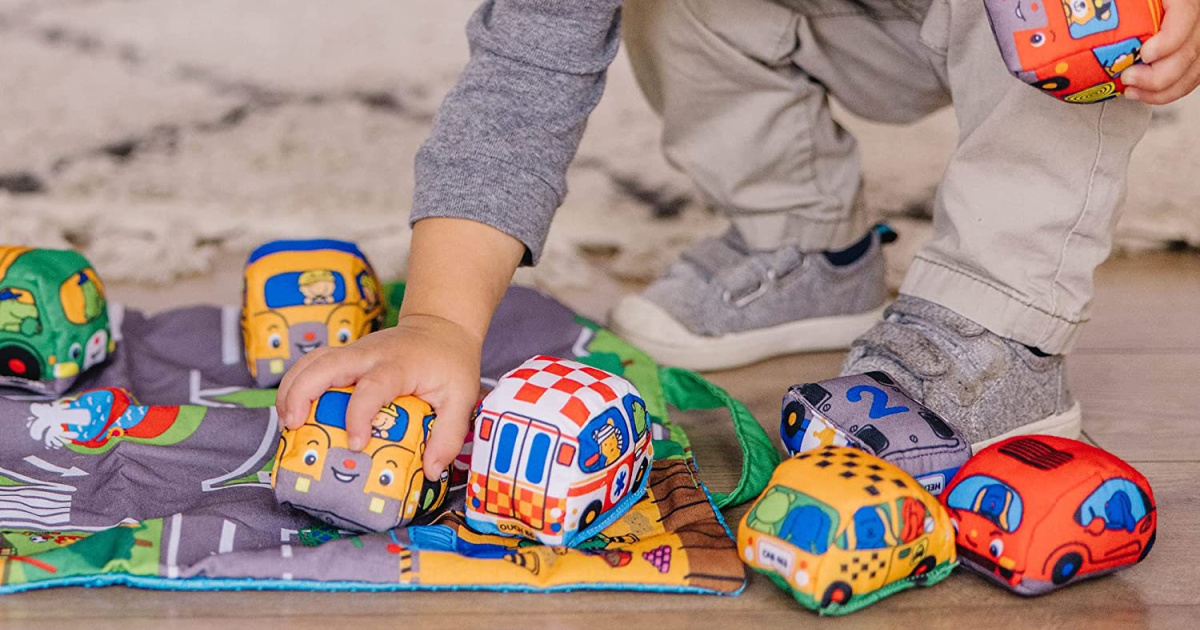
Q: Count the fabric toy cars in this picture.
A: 8